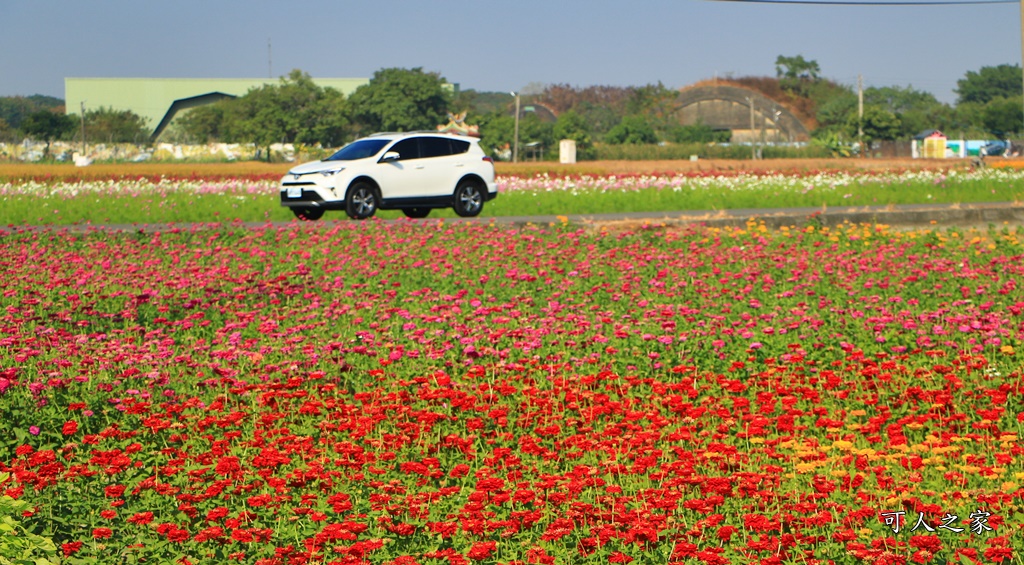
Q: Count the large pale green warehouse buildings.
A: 1